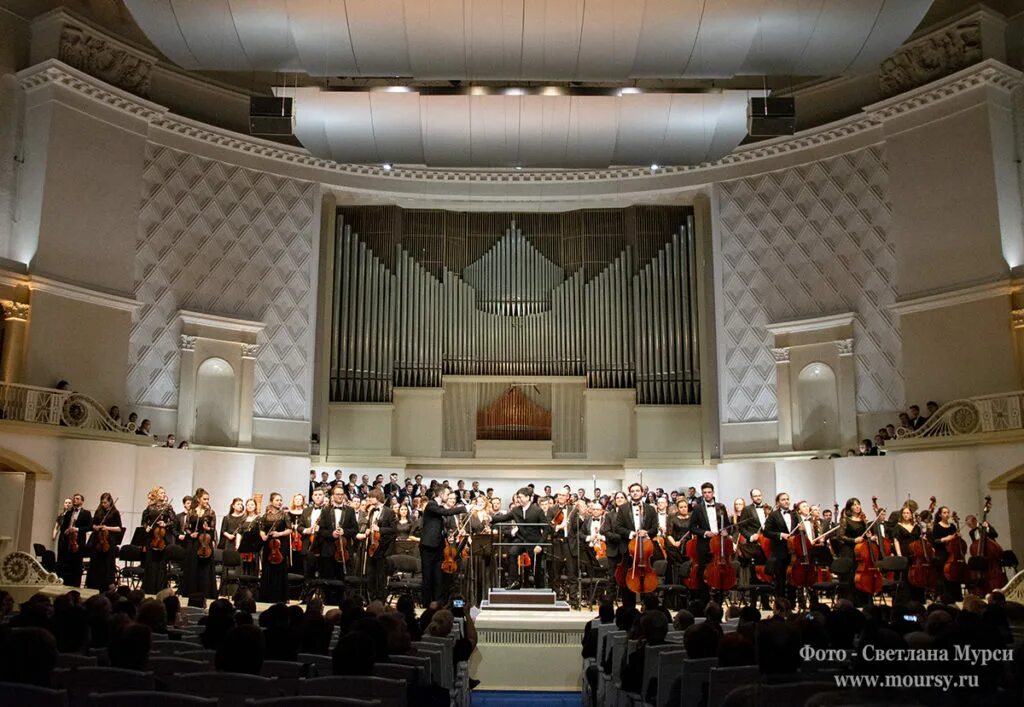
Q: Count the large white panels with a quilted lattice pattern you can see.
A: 2